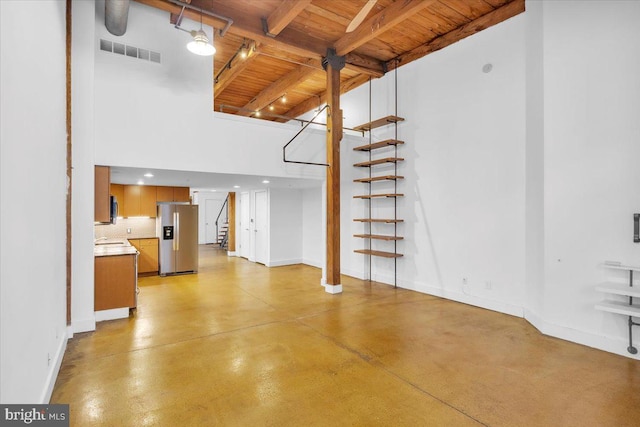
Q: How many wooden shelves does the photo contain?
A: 8